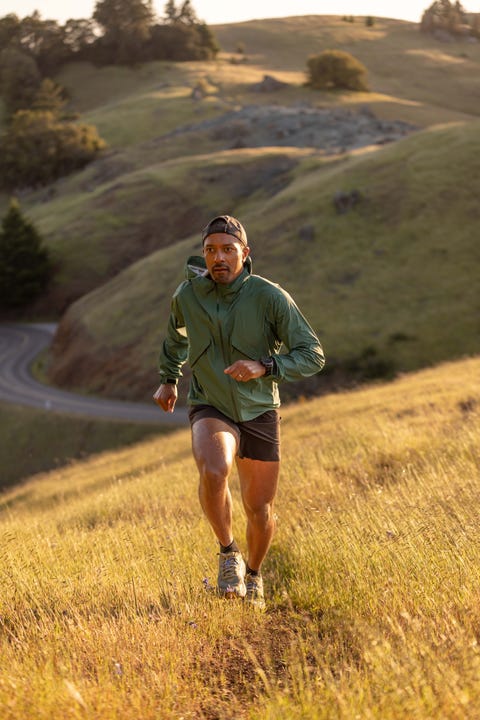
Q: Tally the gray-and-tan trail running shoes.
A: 2